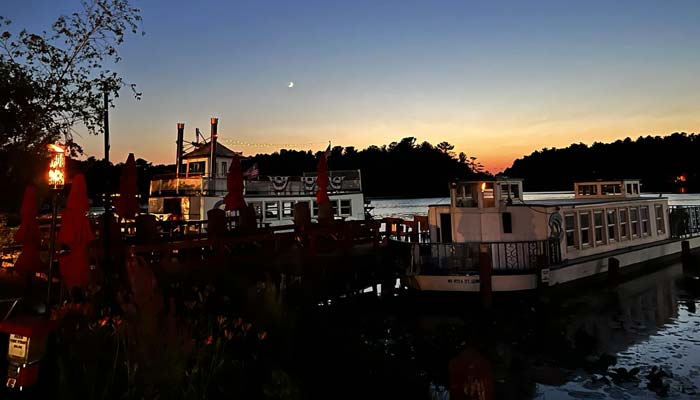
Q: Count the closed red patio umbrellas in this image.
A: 5